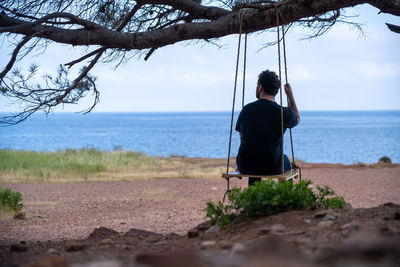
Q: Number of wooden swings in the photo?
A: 1